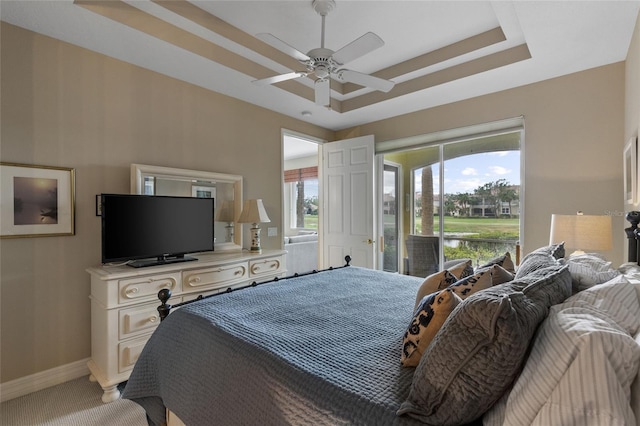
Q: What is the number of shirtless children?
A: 0